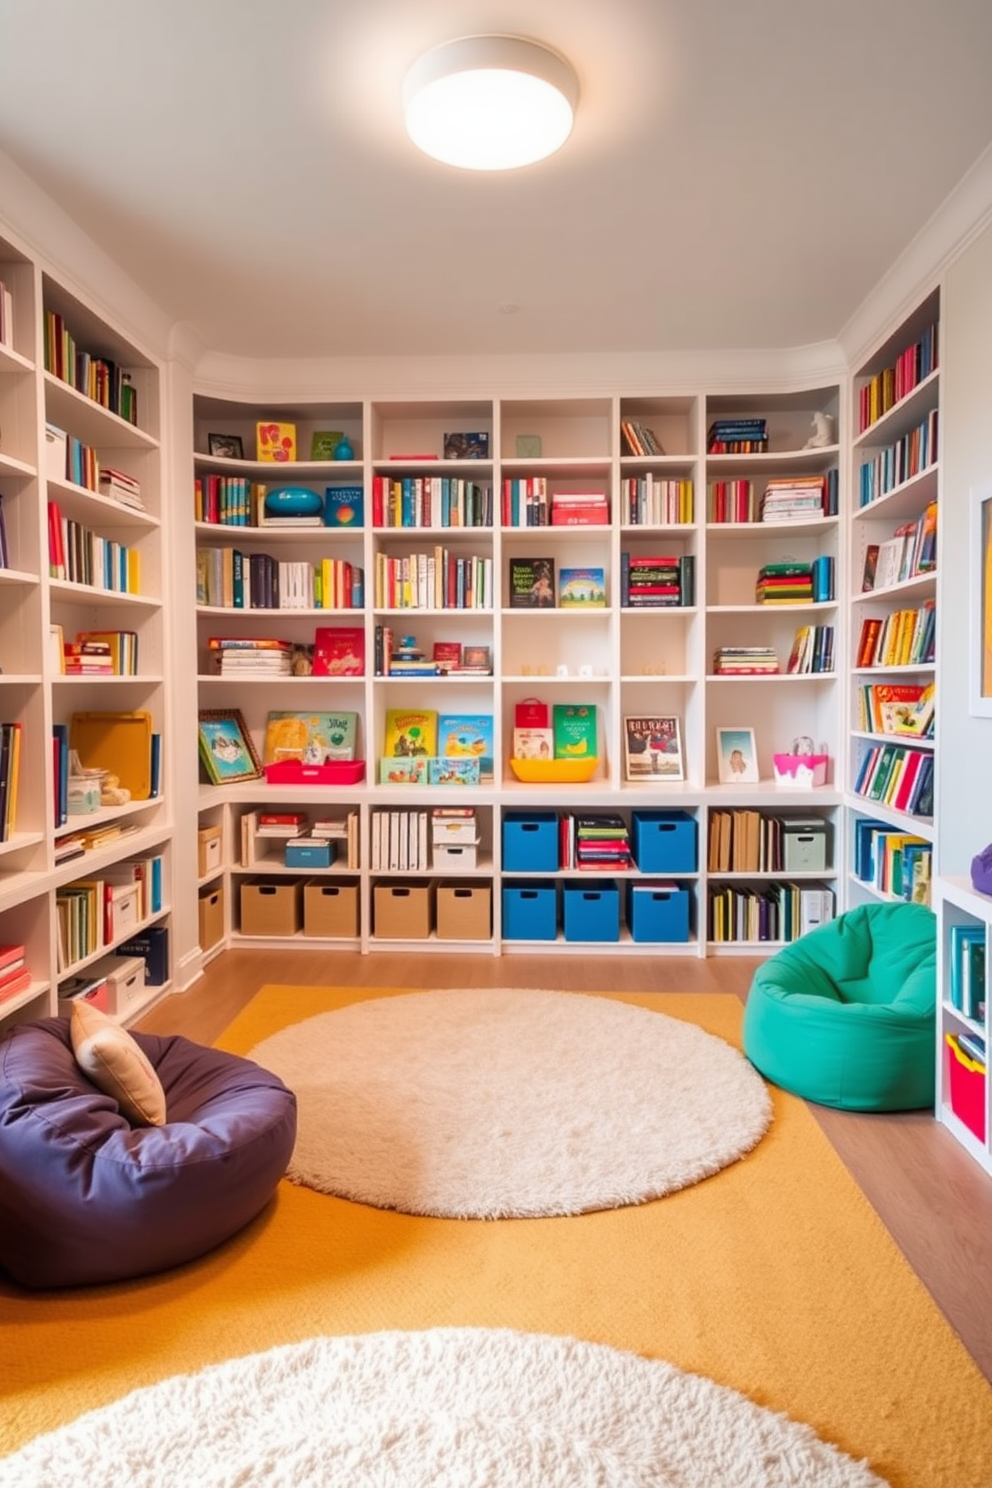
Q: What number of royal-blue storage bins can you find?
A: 5